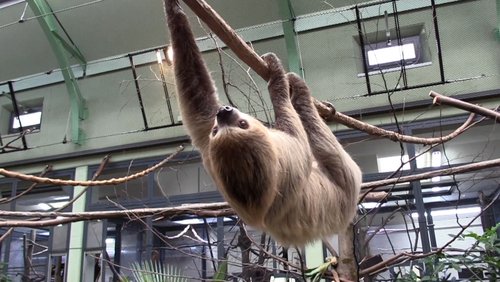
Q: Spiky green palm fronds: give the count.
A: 1